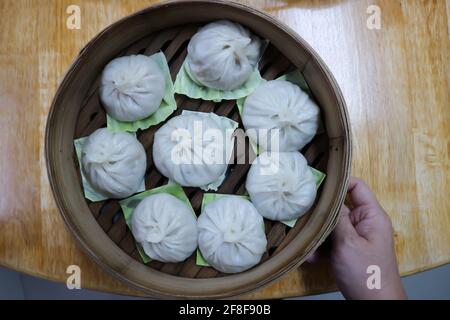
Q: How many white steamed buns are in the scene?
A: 8